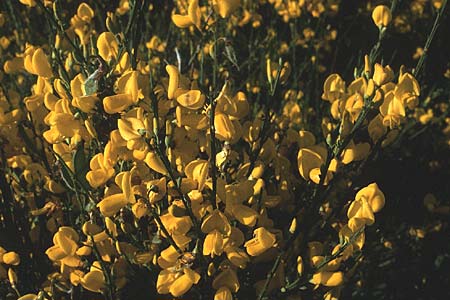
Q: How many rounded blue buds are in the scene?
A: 0